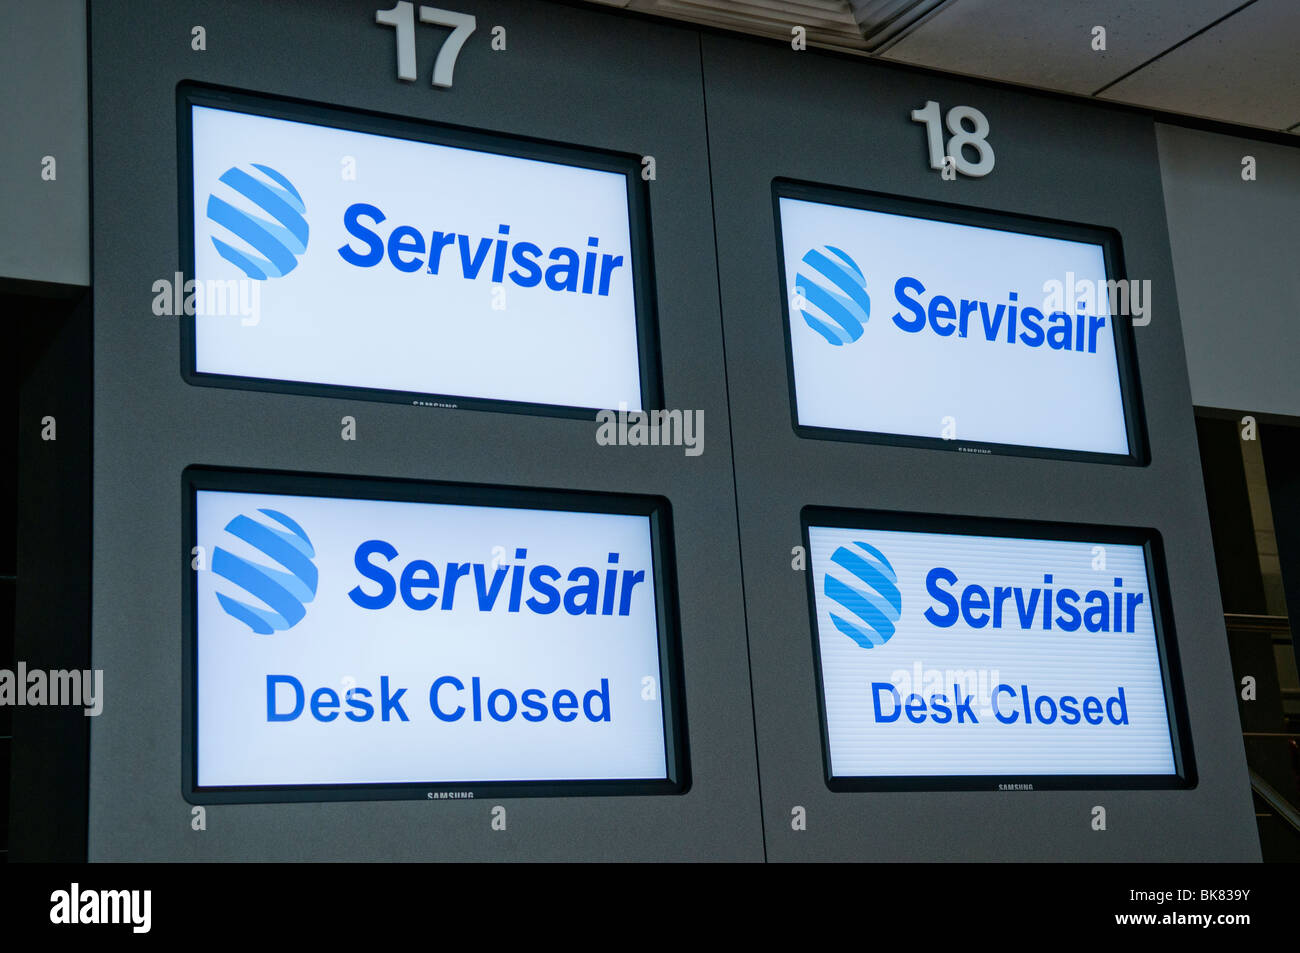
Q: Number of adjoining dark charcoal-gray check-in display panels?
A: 2